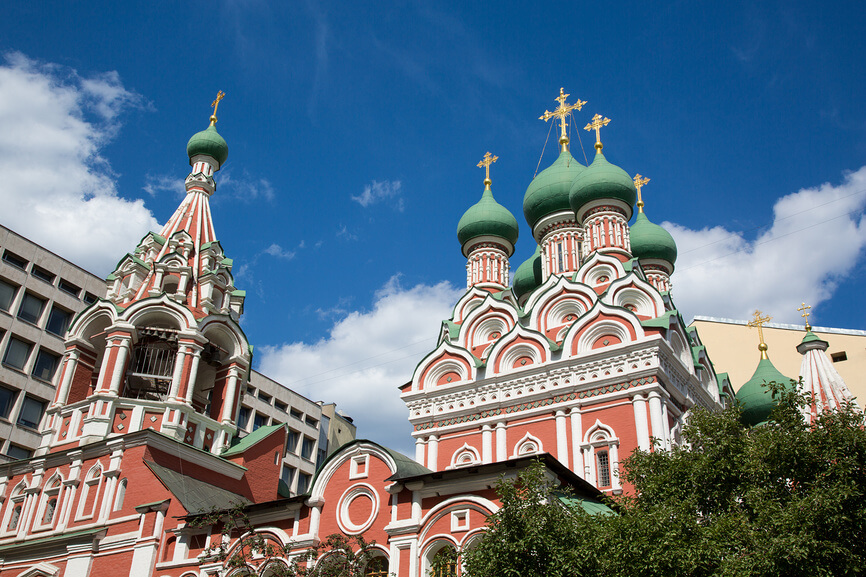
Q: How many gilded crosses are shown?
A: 7